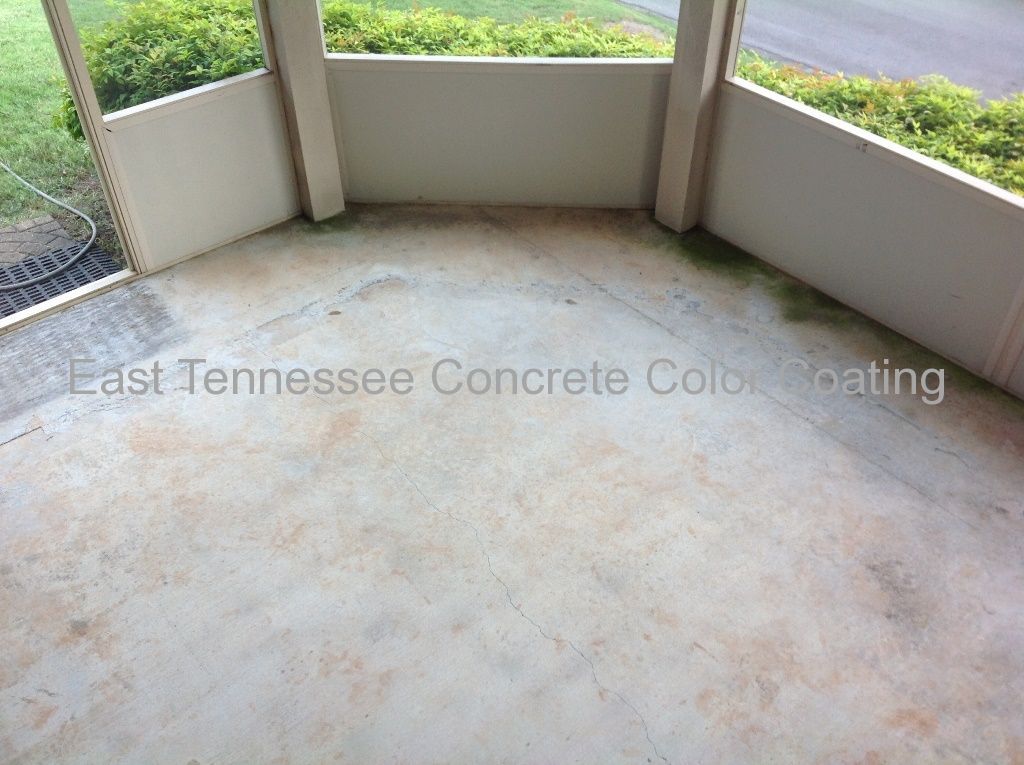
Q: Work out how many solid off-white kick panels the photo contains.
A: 3